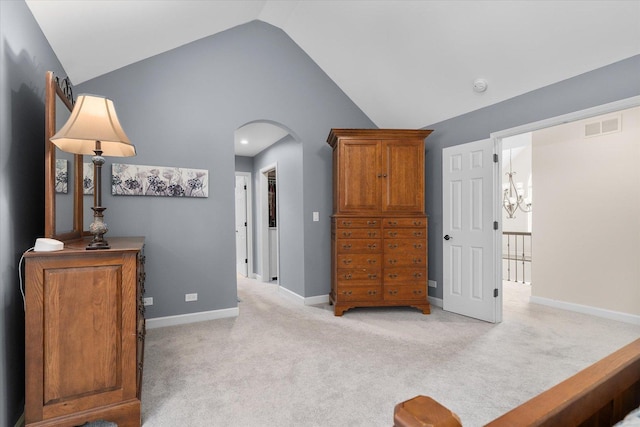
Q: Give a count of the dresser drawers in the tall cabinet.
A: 12